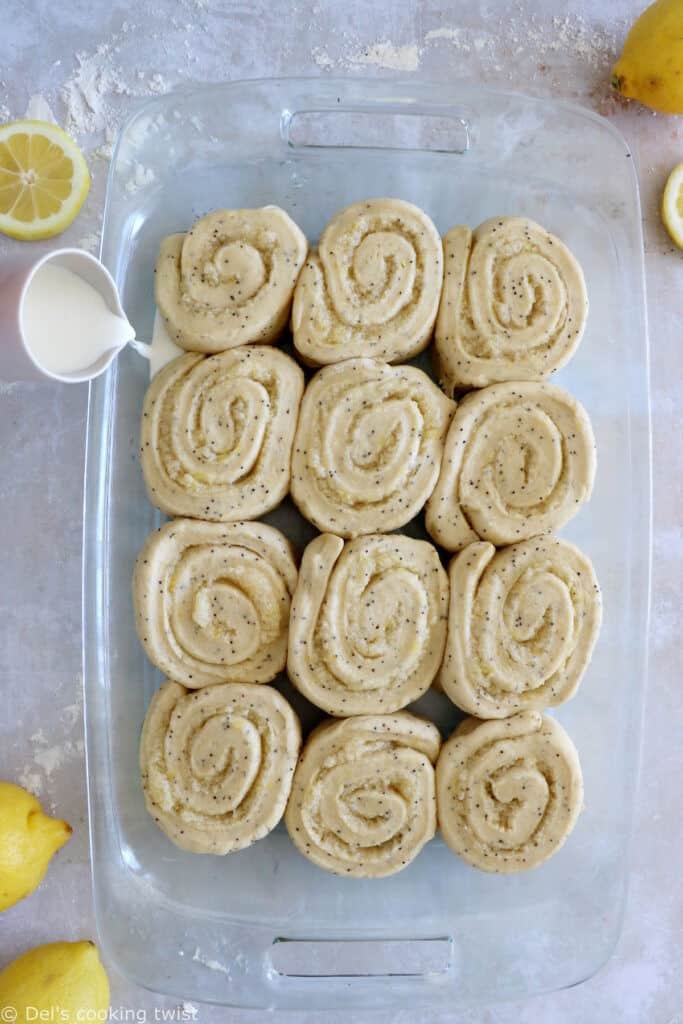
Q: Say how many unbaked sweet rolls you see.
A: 12